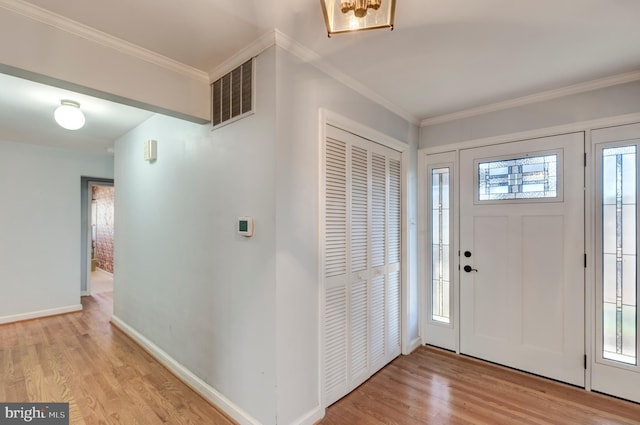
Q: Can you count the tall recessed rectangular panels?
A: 2